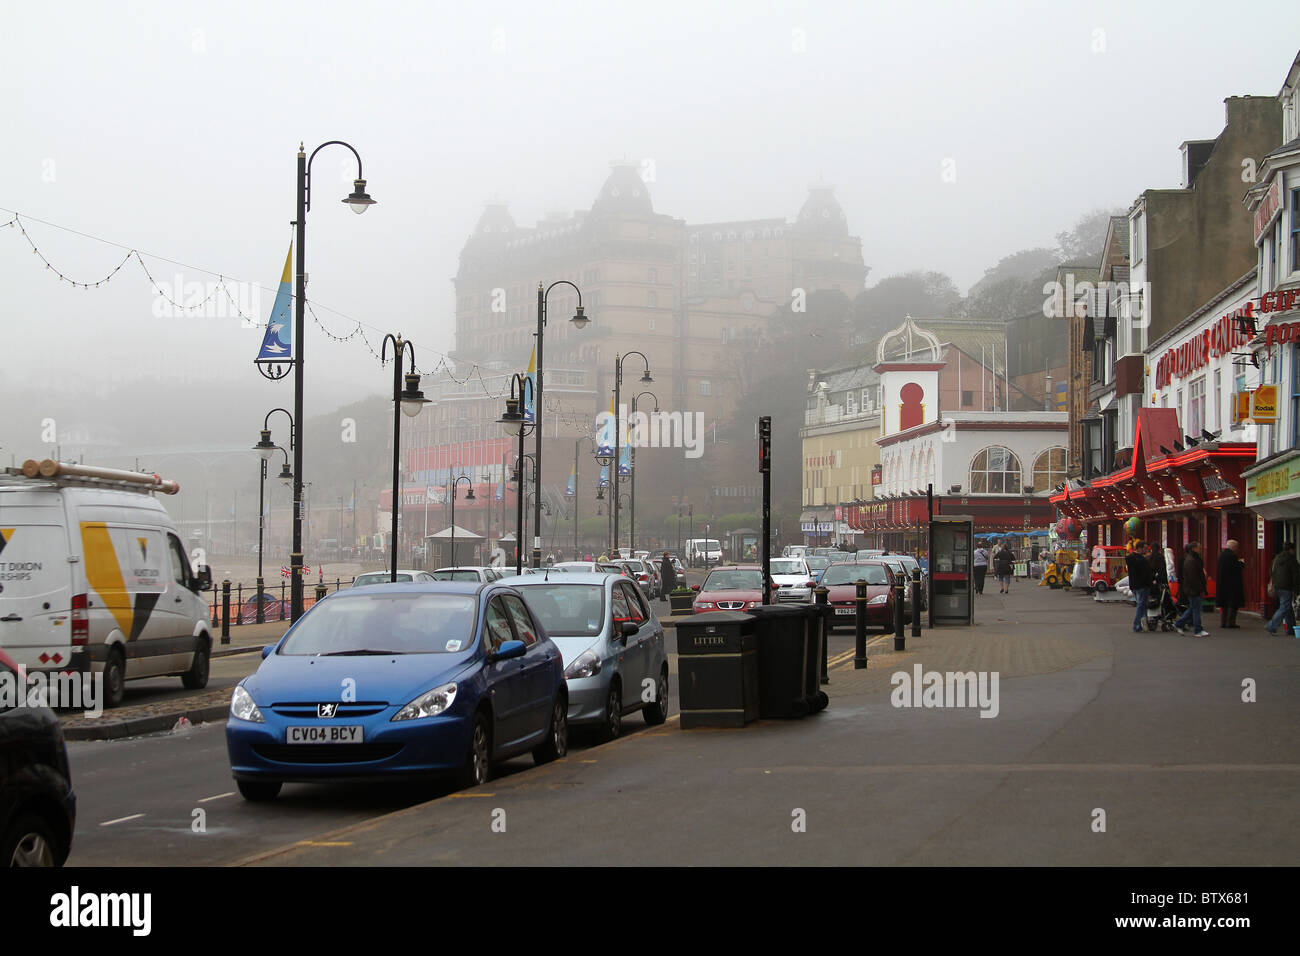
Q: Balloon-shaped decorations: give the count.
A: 2